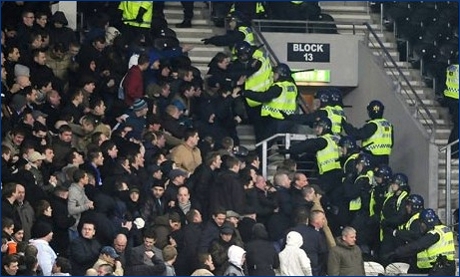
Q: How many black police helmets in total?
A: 13